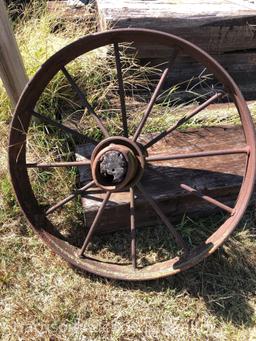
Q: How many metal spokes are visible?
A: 12